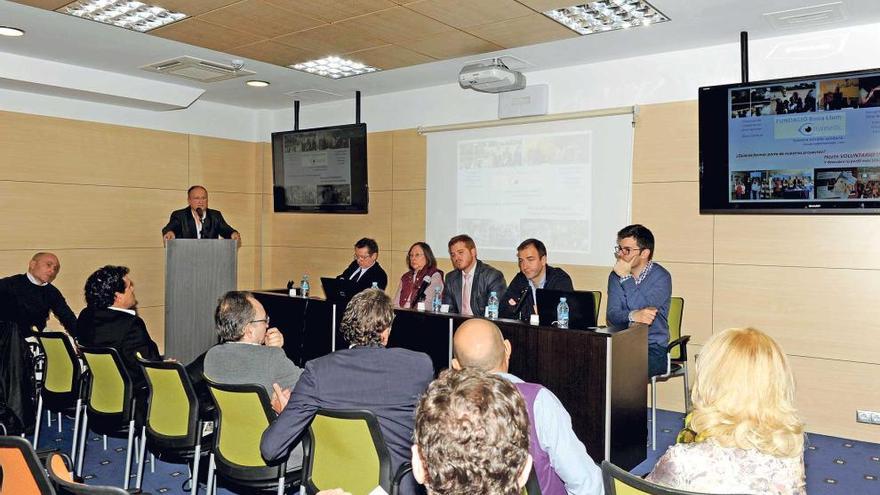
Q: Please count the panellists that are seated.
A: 5